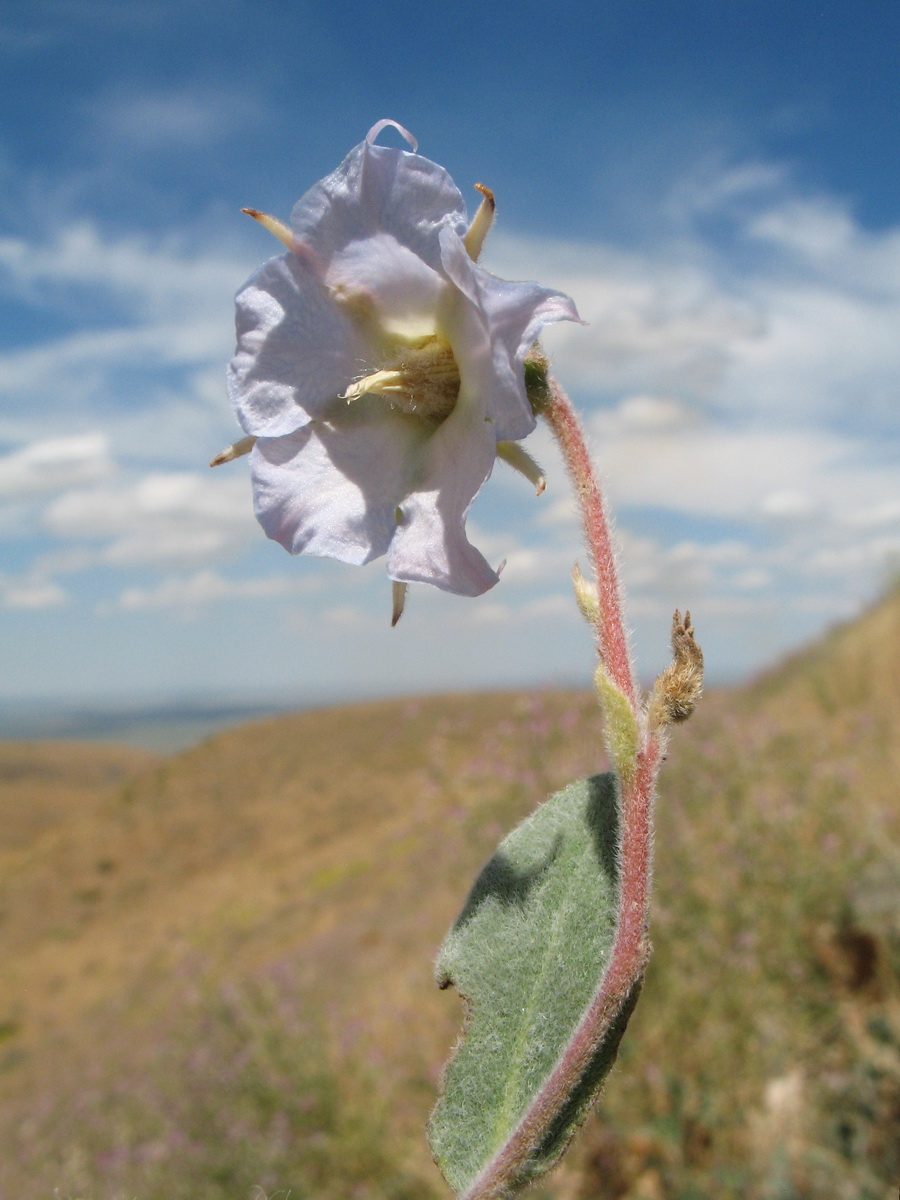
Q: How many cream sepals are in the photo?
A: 5